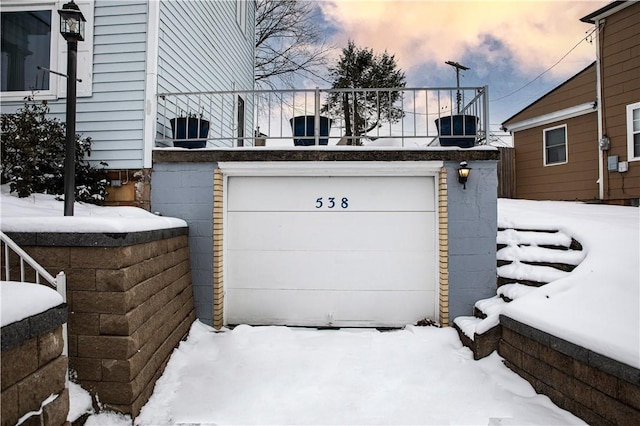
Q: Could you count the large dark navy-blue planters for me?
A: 3